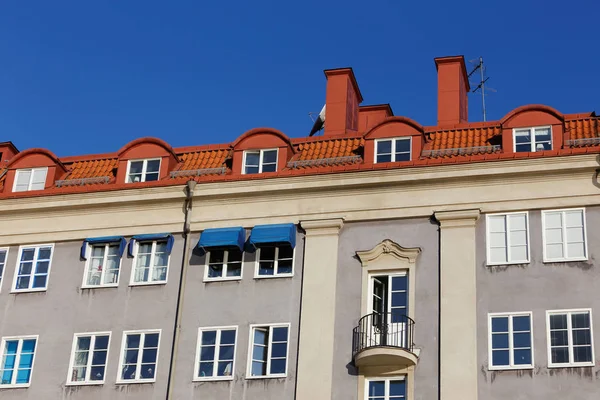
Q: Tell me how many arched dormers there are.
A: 5